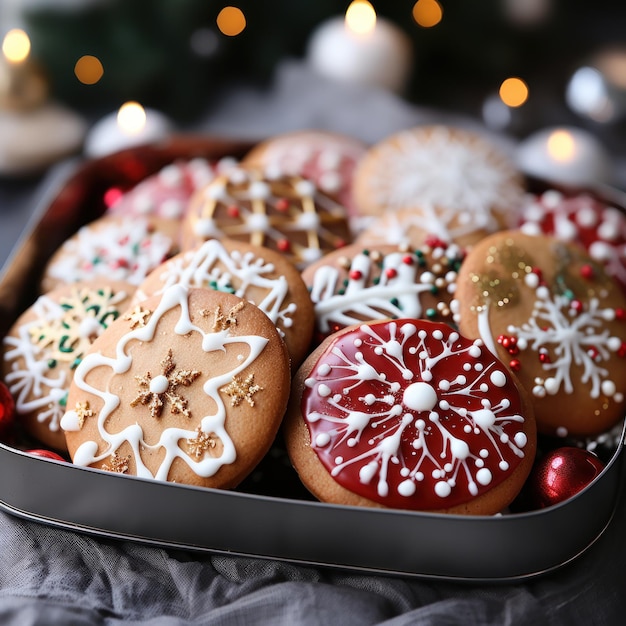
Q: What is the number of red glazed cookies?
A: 2